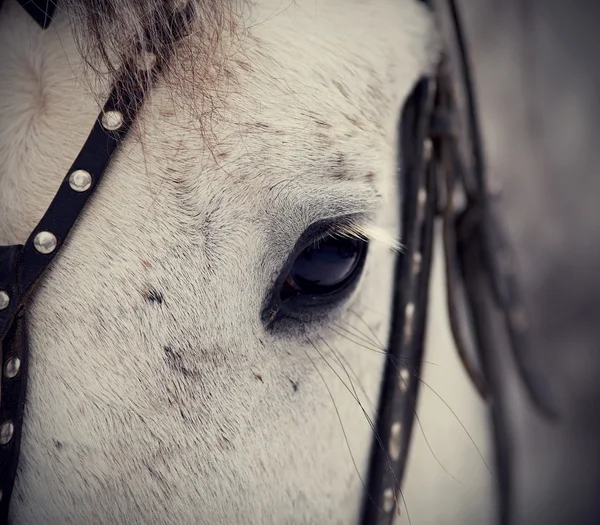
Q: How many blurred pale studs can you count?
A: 7